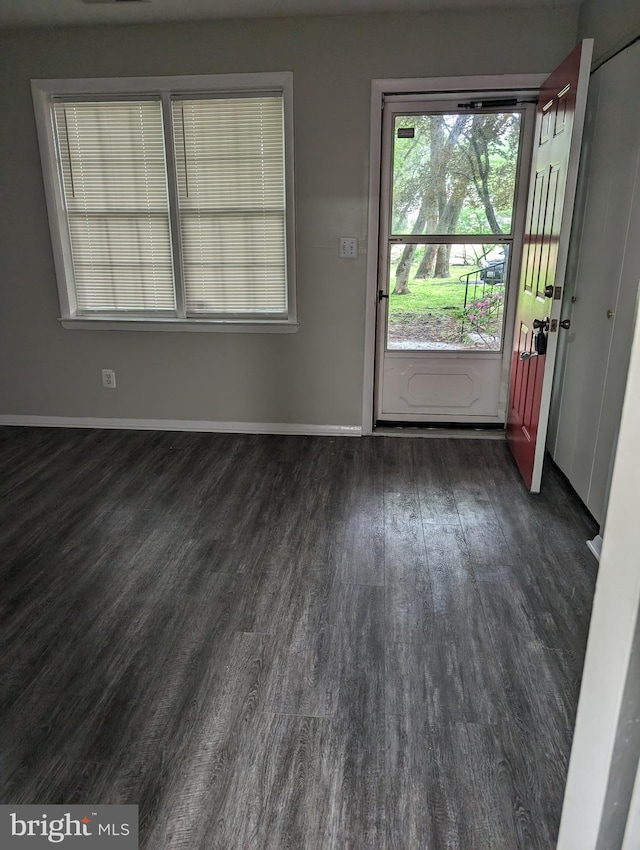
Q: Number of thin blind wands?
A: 2